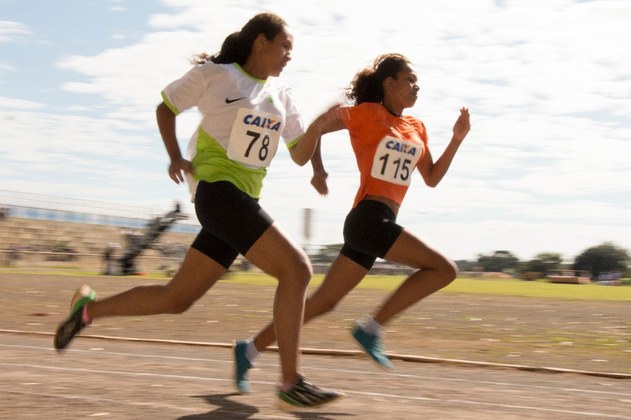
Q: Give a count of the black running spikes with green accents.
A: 2